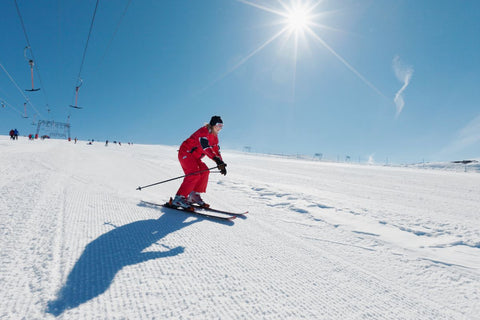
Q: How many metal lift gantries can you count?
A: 1